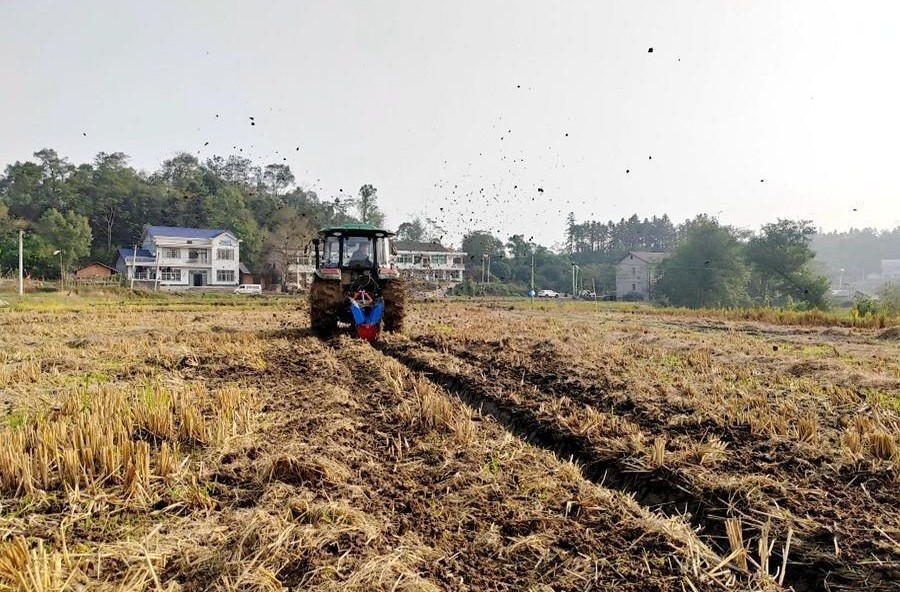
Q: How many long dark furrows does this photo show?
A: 1